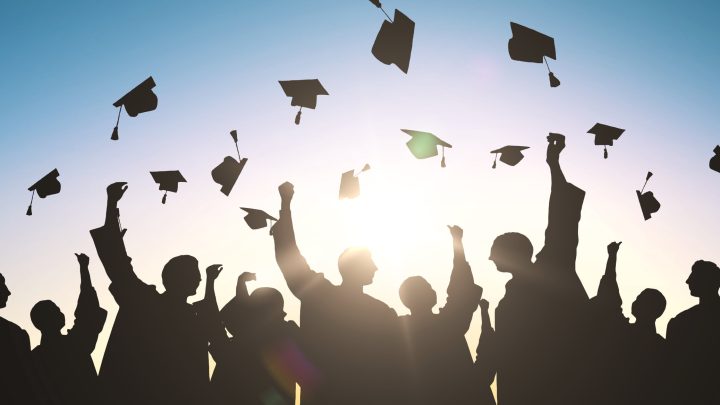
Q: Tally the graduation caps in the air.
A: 14